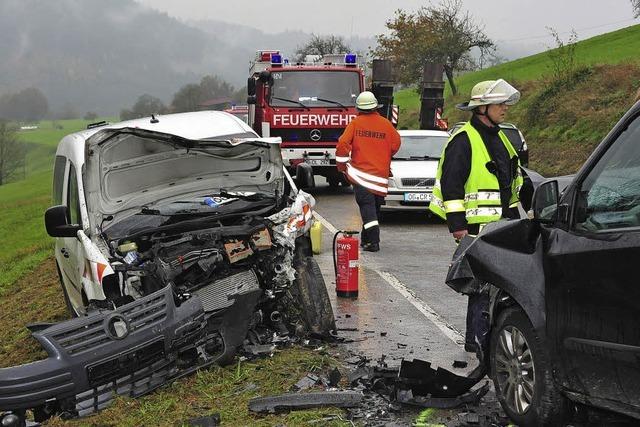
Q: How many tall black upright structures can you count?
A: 2